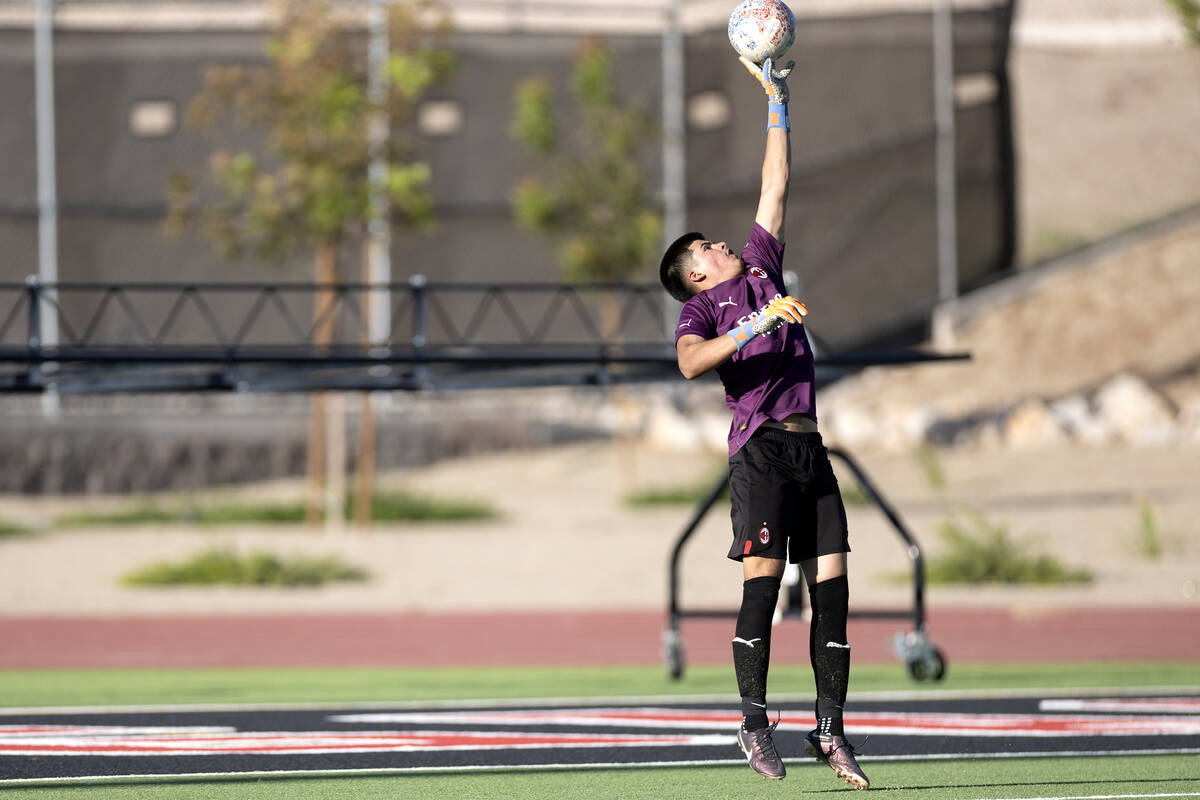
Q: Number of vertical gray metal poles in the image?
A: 4